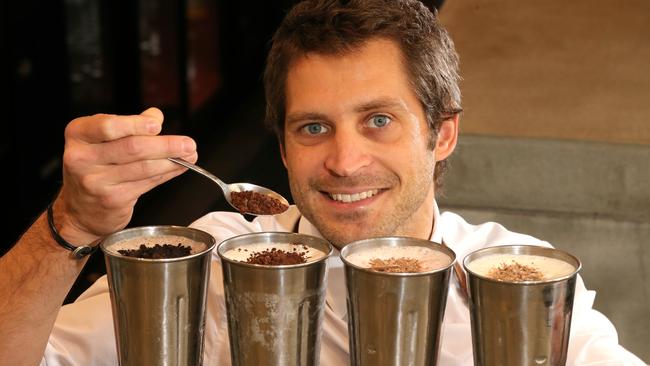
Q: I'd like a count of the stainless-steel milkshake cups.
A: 4